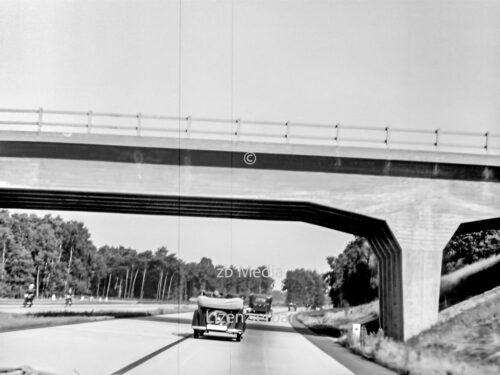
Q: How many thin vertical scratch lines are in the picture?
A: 2